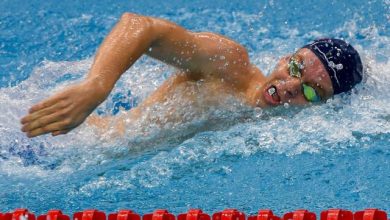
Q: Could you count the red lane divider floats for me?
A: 11